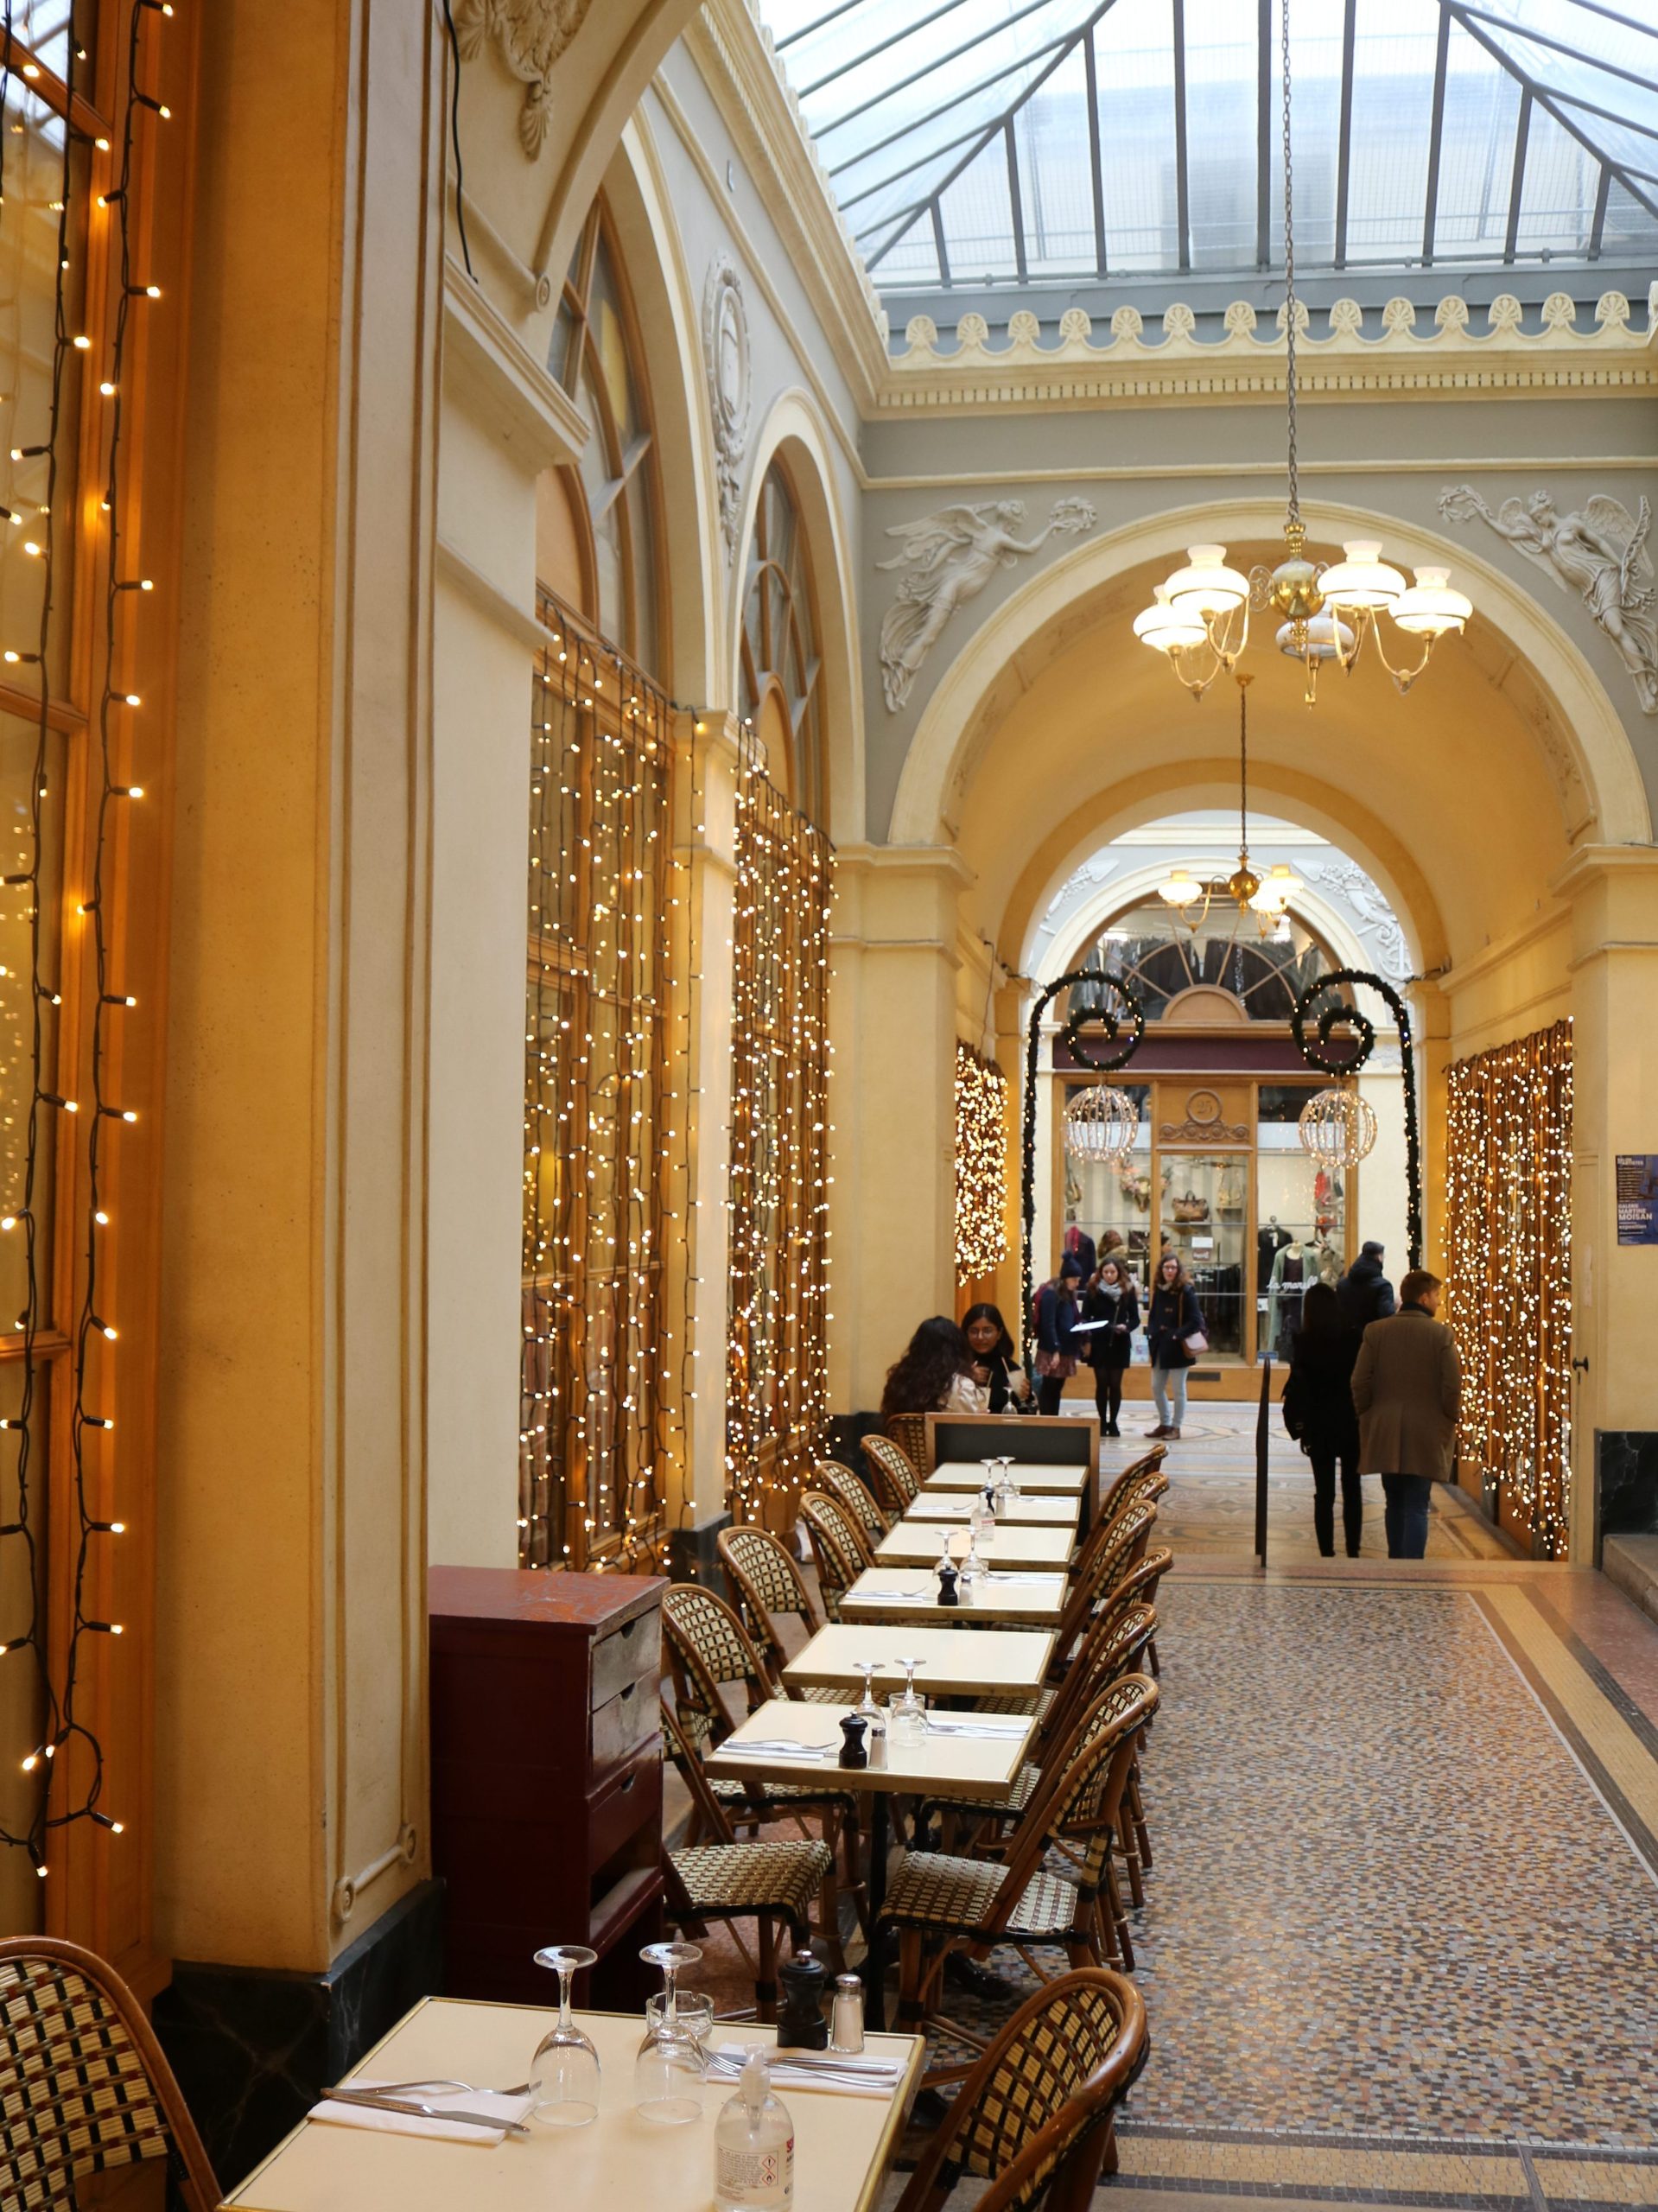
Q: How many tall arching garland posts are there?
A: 2